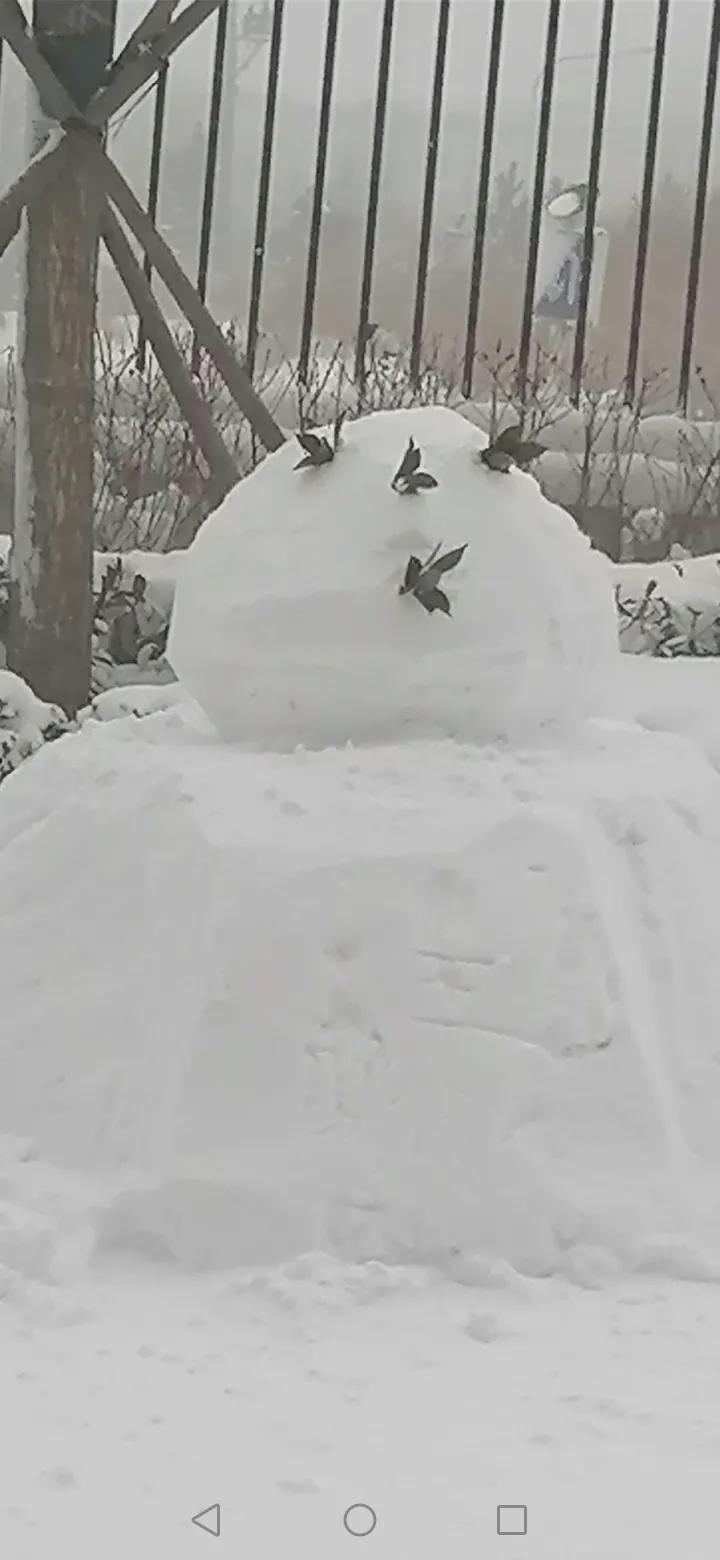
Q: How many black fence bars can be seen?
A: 11